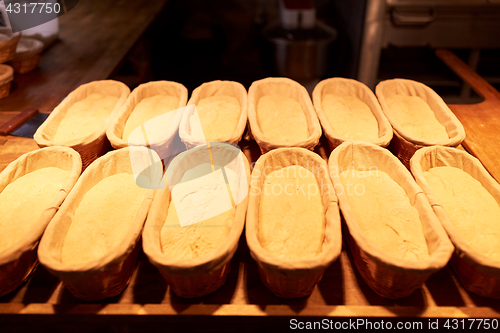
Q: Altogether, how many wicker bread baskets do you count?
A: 12